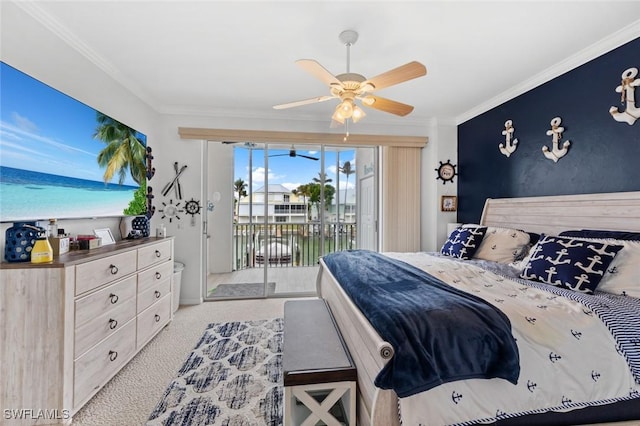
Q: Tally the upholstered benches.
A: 1